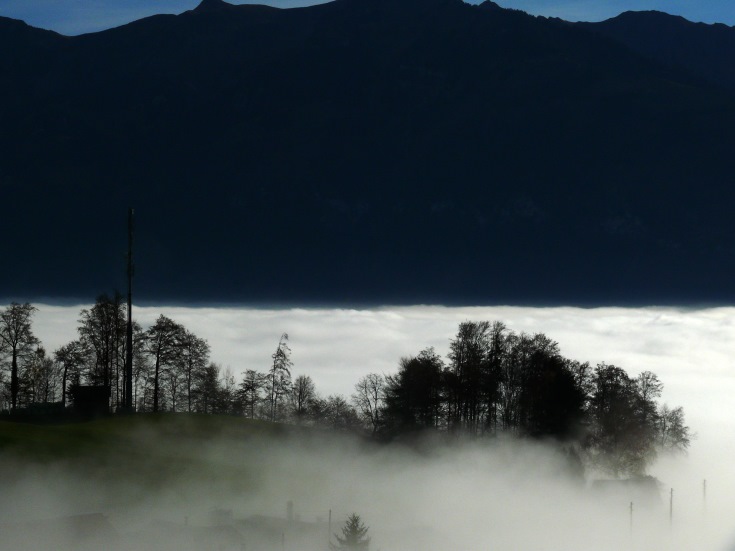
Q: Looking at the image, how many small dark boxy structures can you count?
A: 1